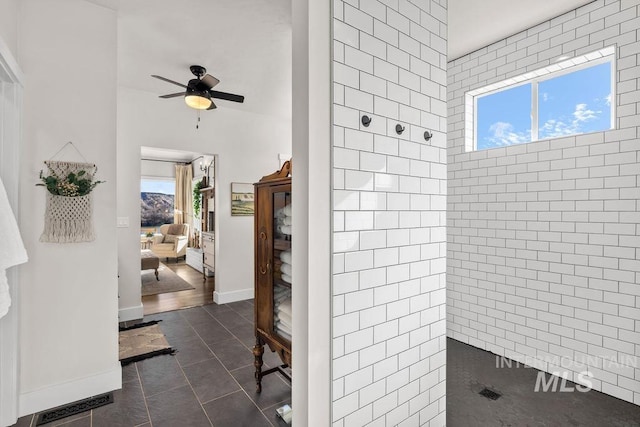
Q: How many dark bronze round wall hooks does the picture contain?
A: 3